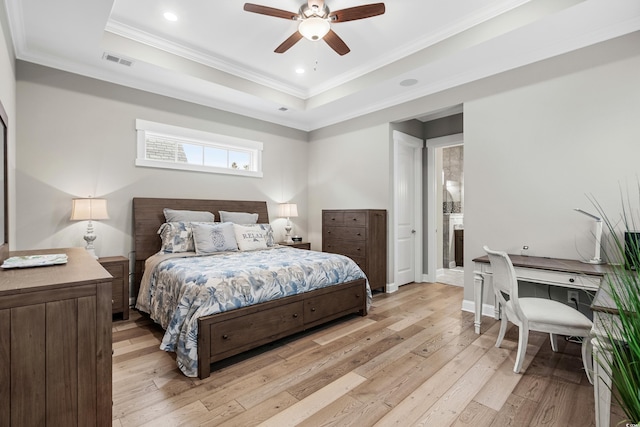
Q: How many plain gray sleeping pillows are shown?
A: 2